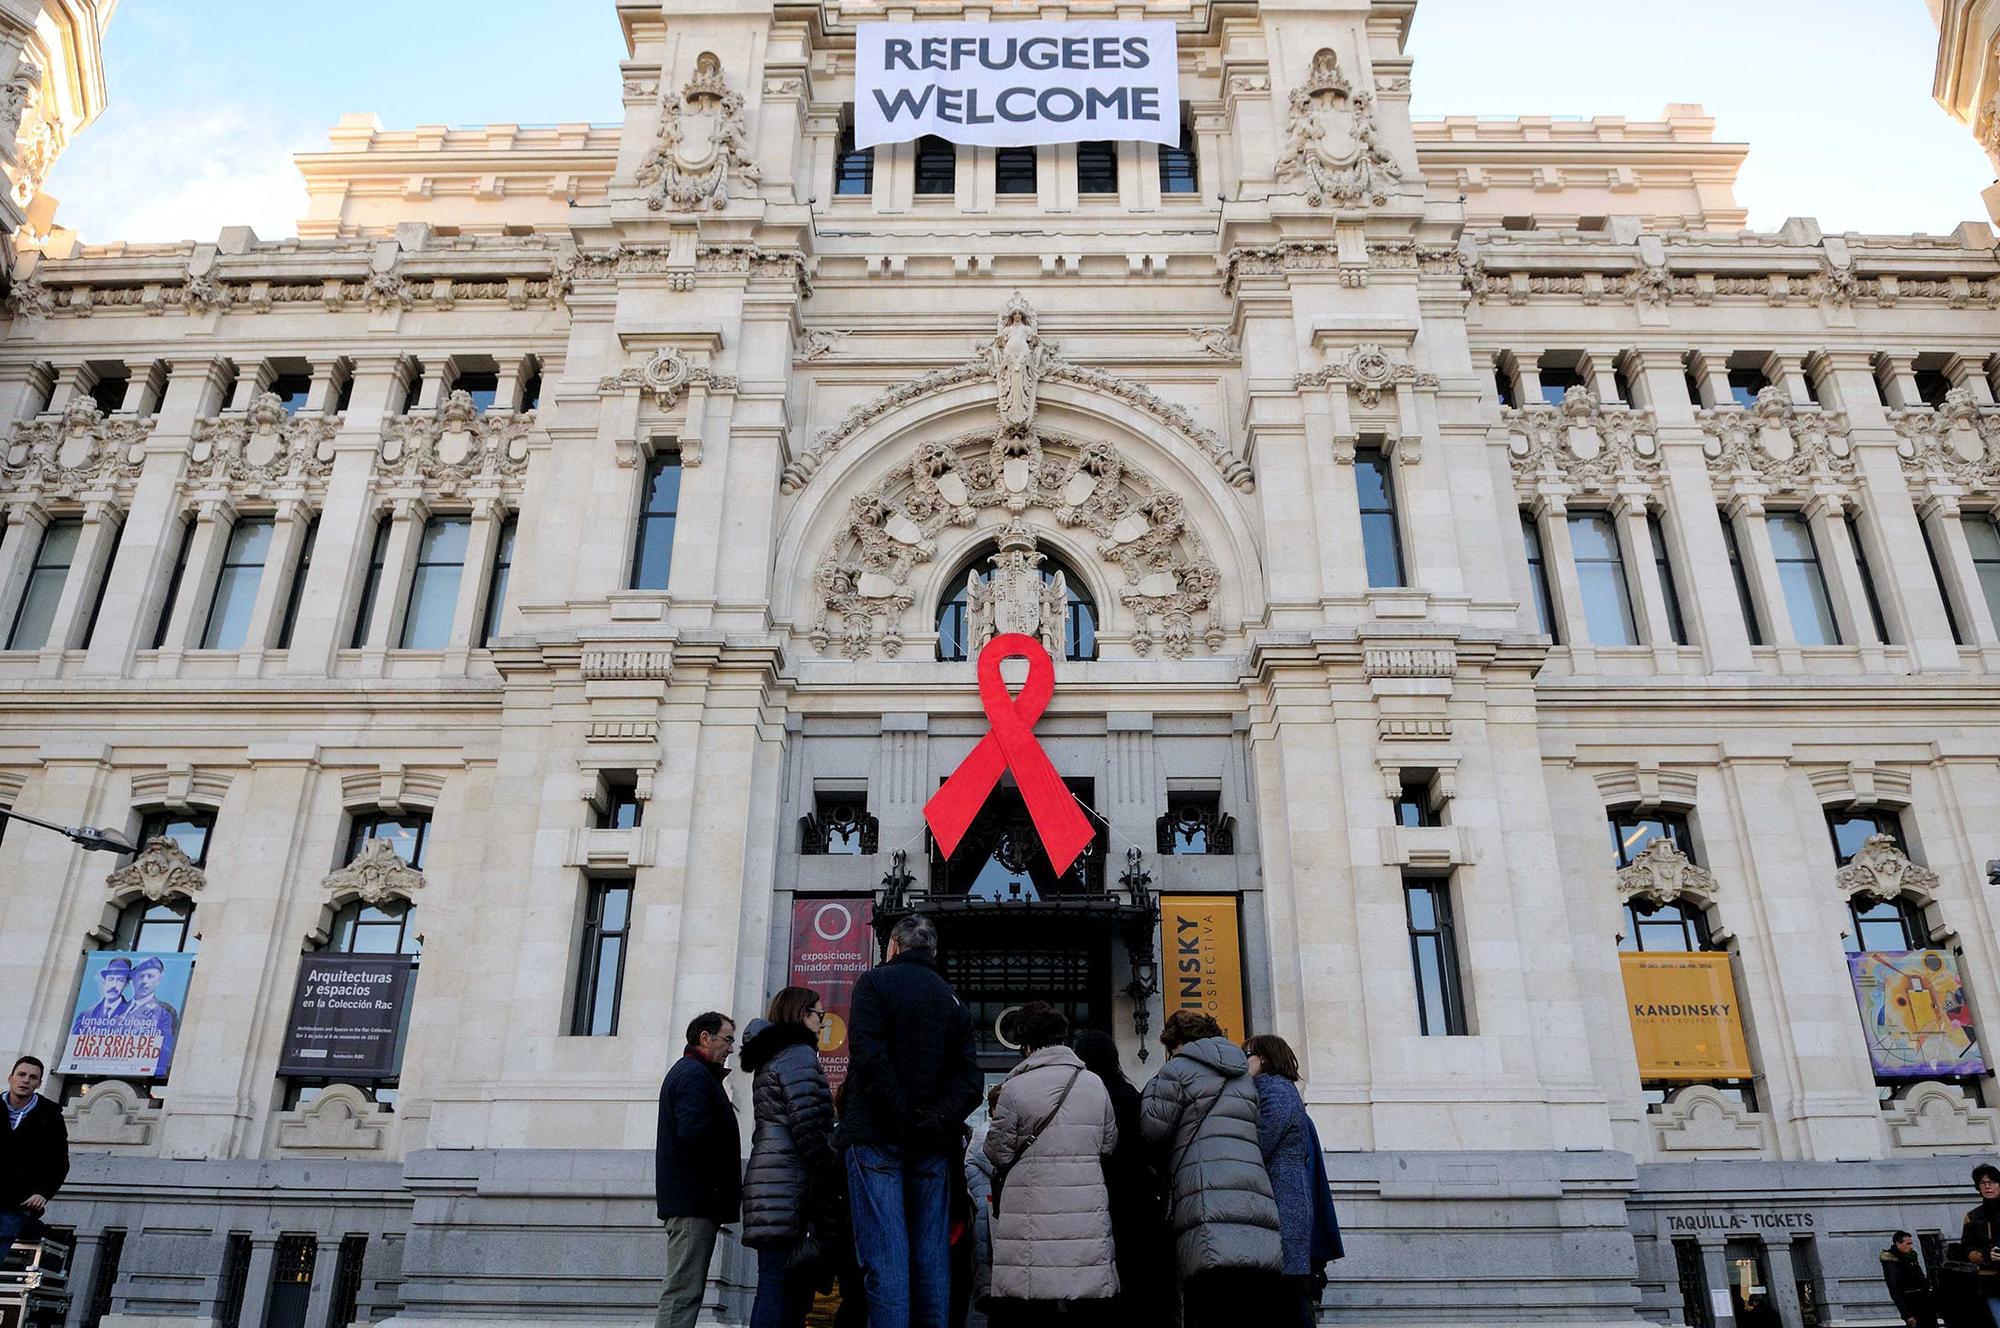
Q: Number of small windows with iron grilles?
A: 2